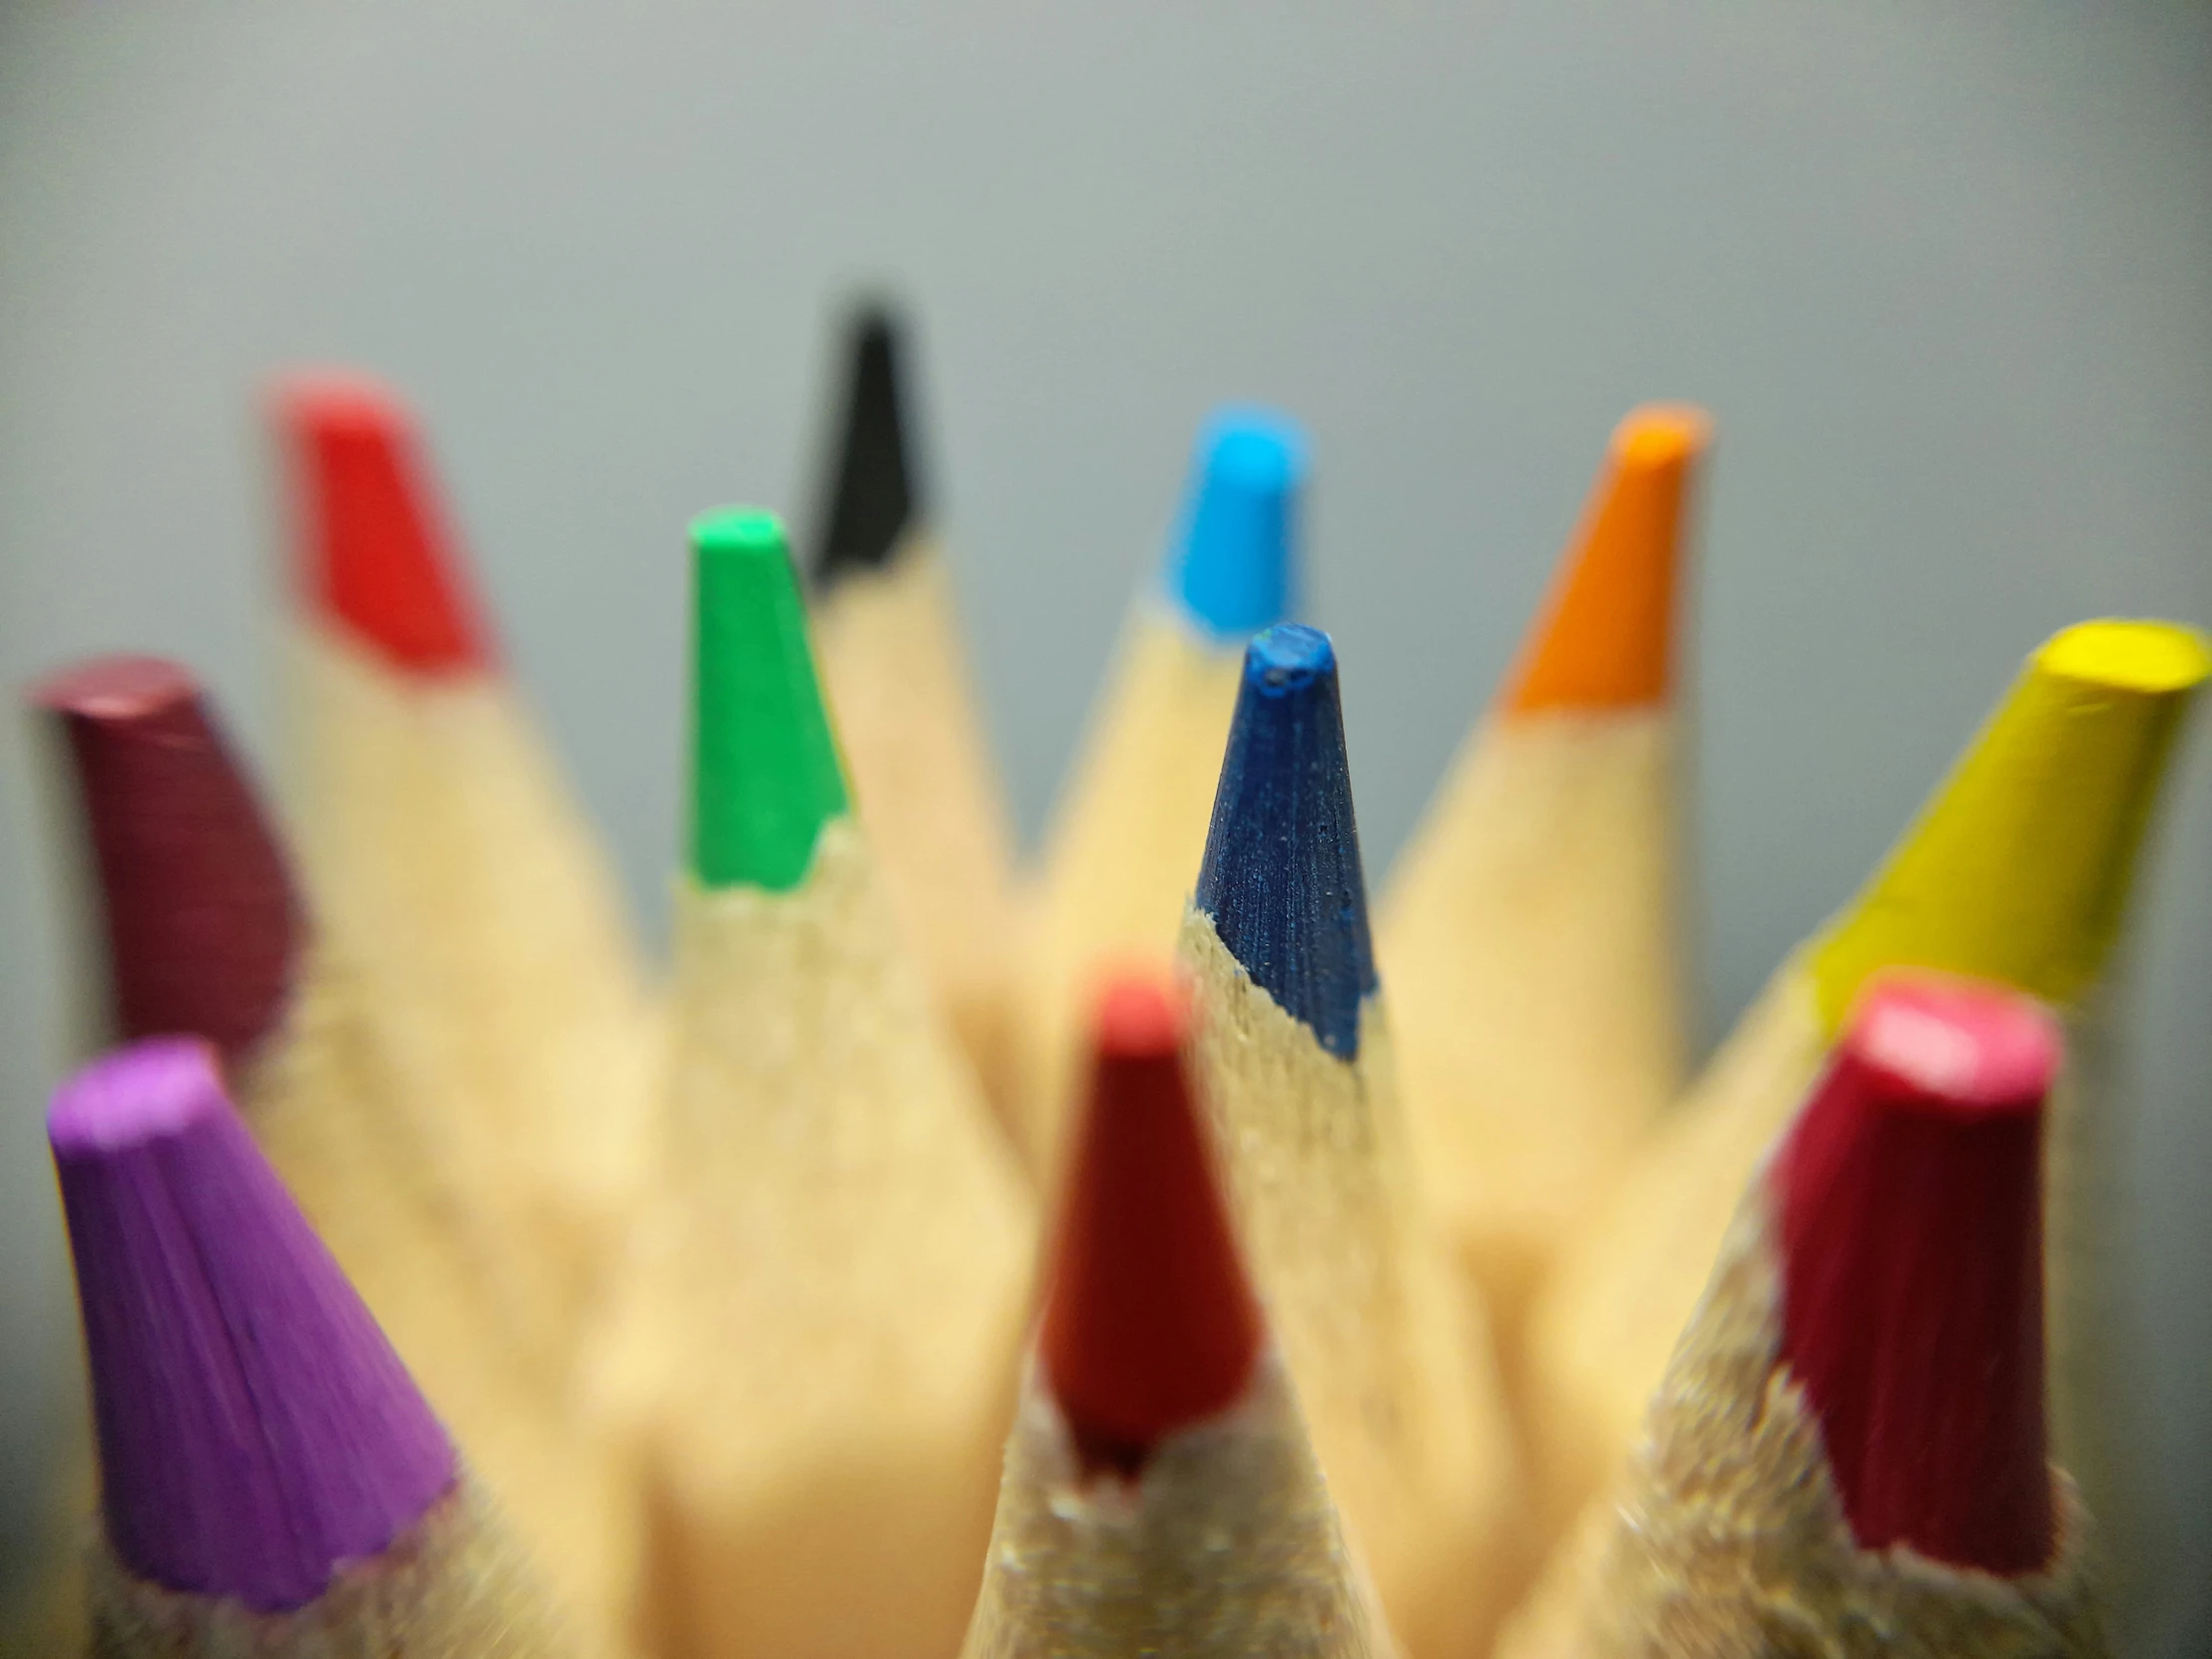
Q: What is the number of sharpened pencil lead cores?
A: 11